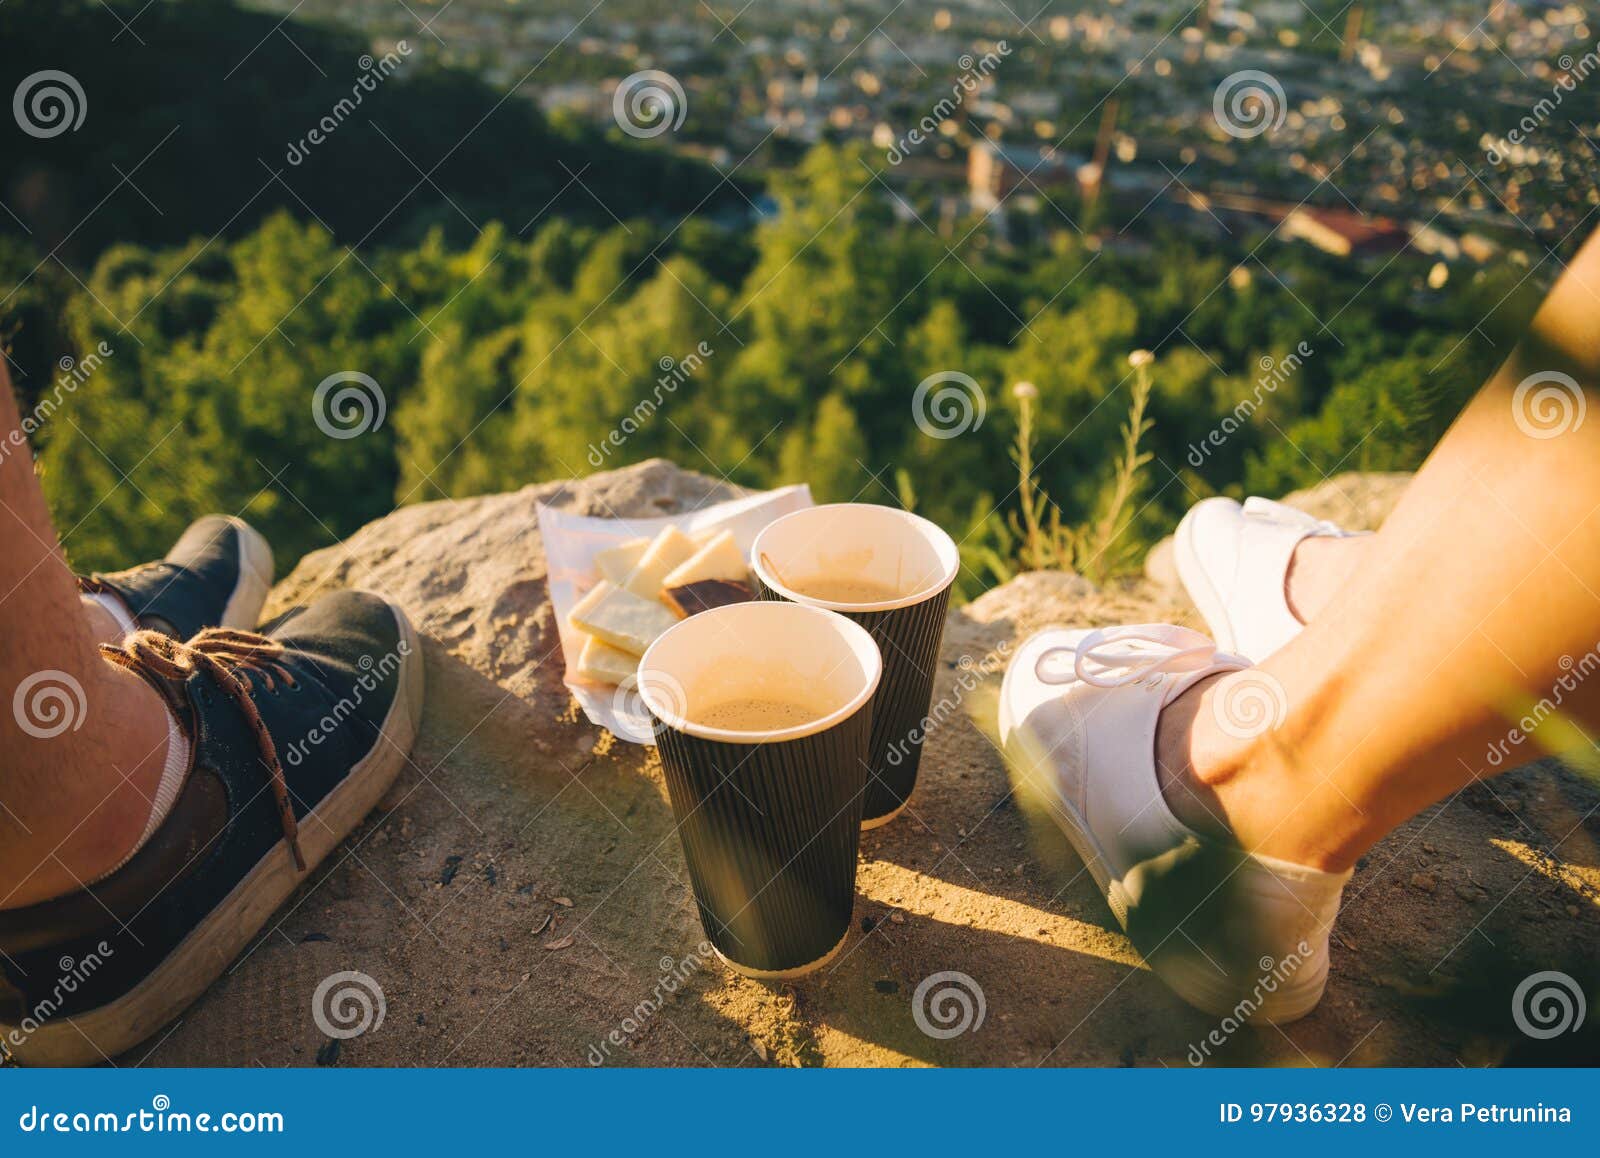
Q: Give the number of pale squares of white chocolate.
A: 5